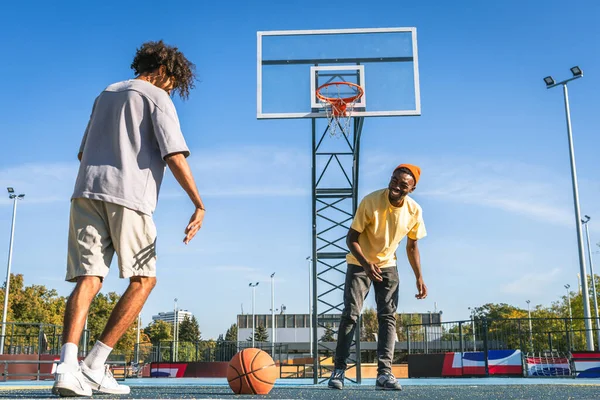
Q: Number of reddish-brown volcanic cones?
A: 0